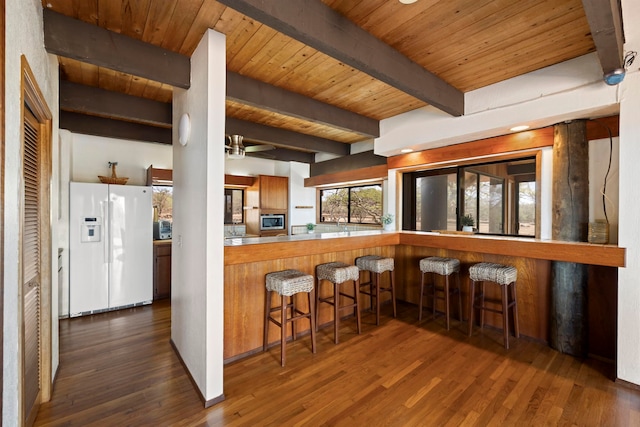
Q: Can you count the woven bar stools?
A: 5